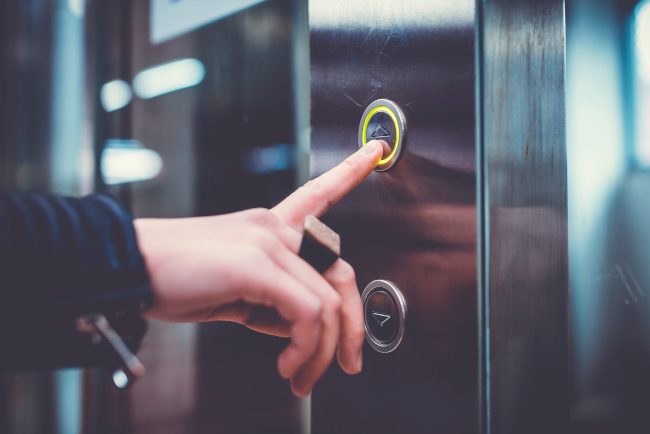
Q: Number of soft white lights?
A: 3